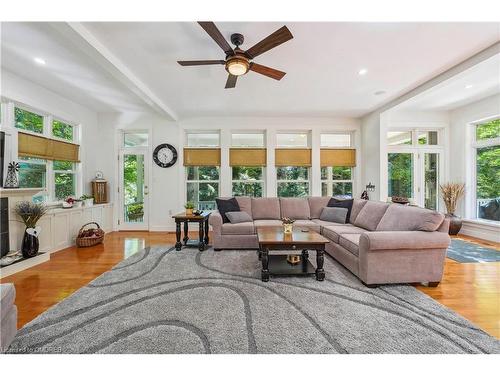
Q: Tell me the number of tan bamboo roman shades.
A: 5